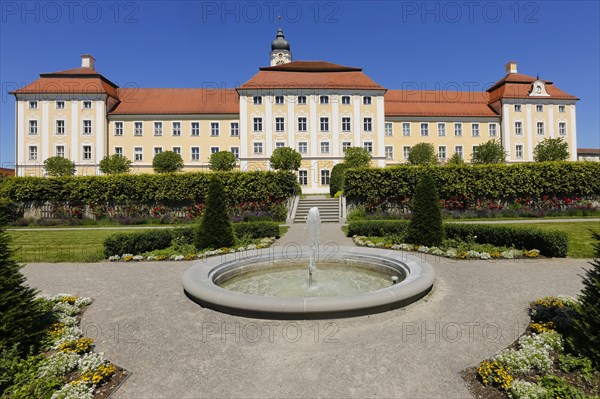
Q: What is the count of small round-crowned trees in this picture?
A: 9